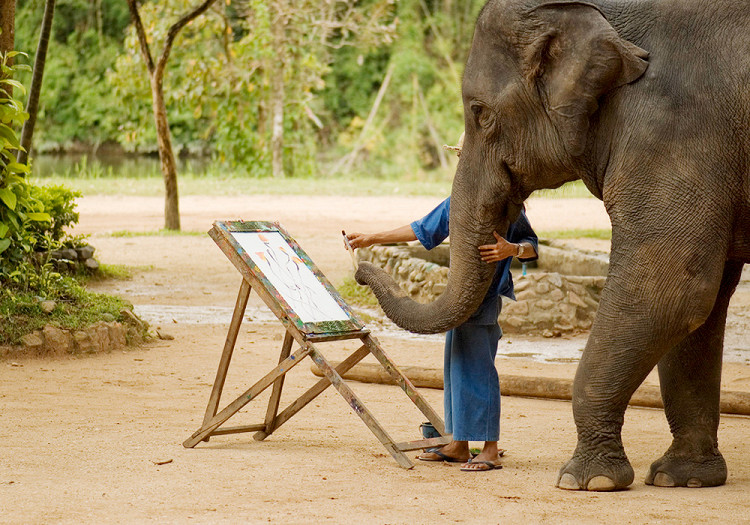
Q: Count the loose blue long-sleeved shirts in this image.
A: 1